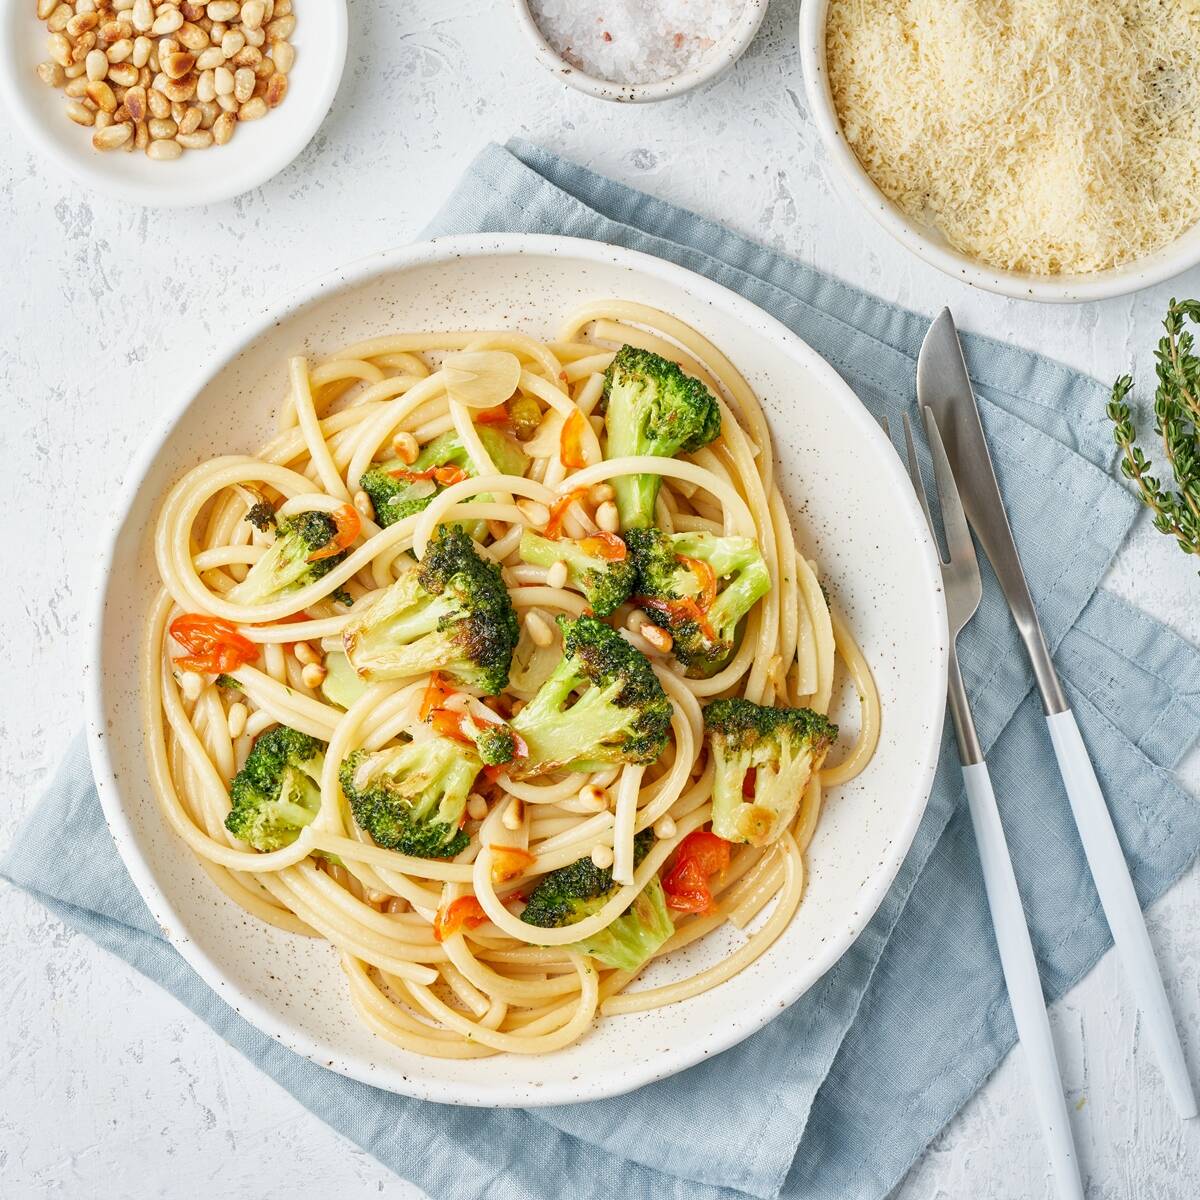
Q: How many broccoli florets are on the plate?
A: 11